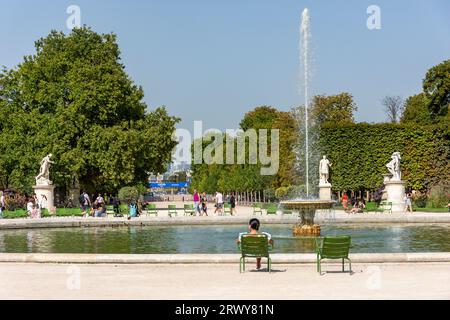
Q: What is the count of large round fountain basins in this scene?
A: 1